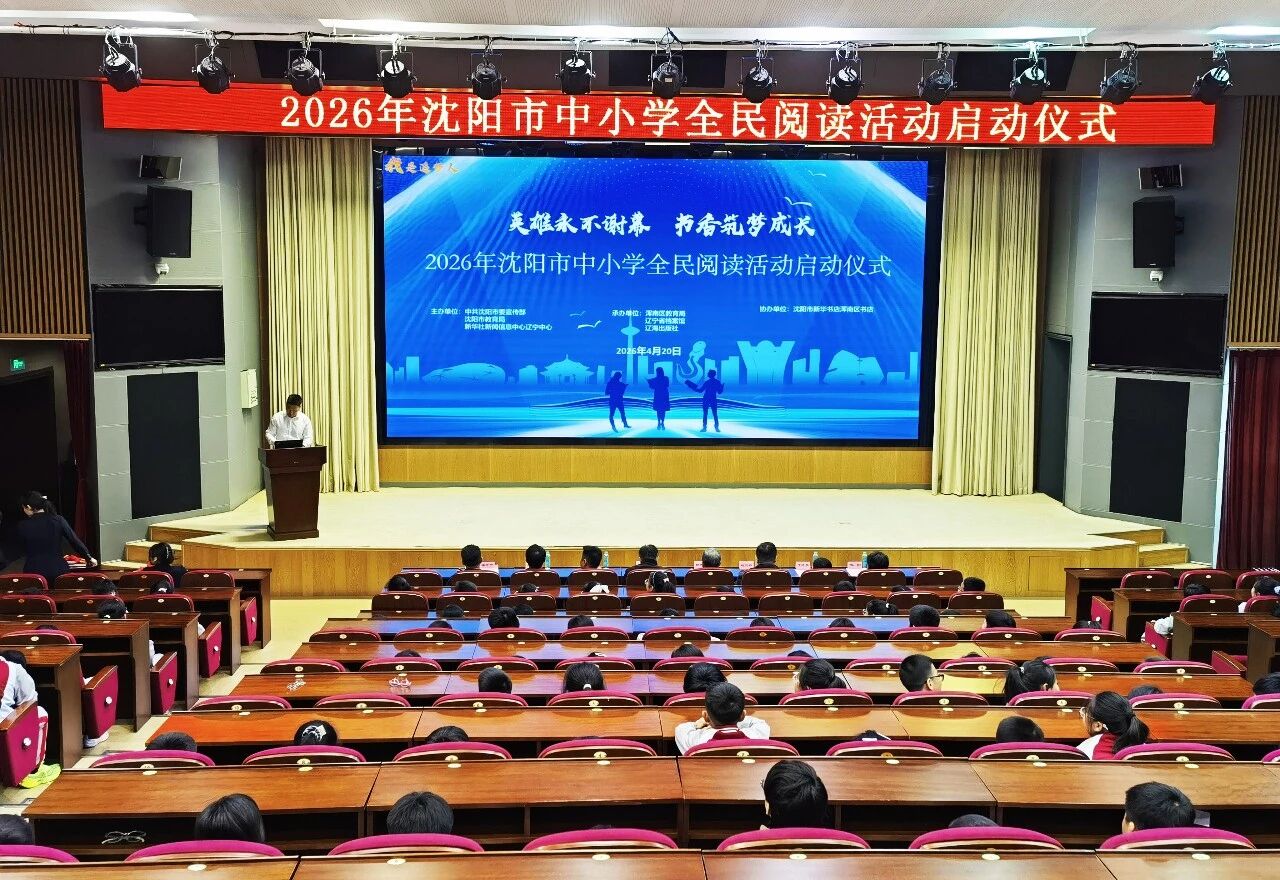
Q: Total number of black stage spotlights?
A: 13